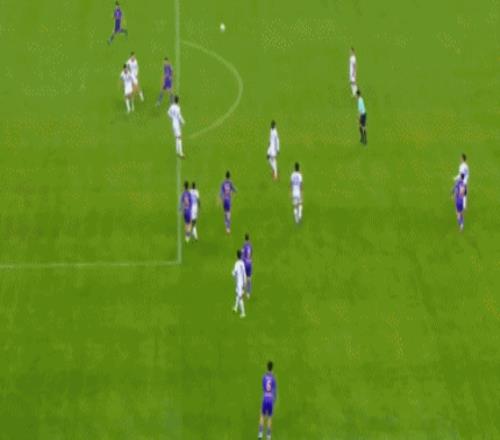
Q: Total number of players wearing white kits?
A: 9